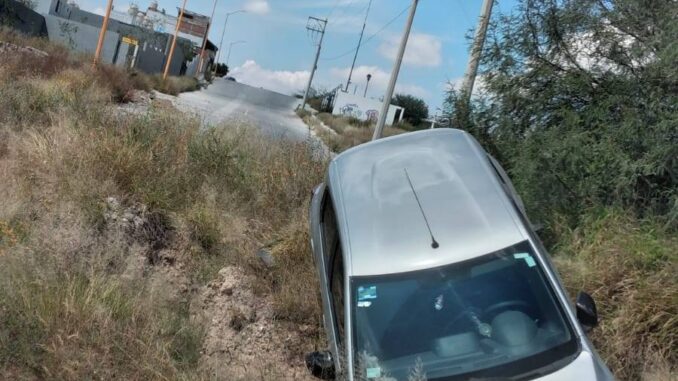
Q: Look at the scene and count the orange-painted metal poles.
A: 3